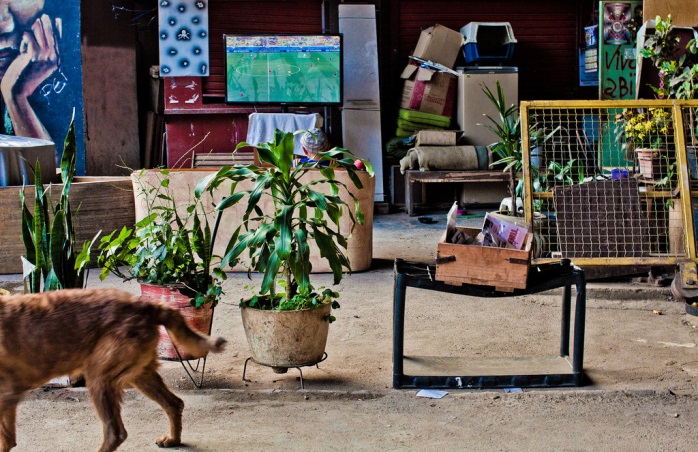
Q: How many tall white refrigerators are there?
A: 1